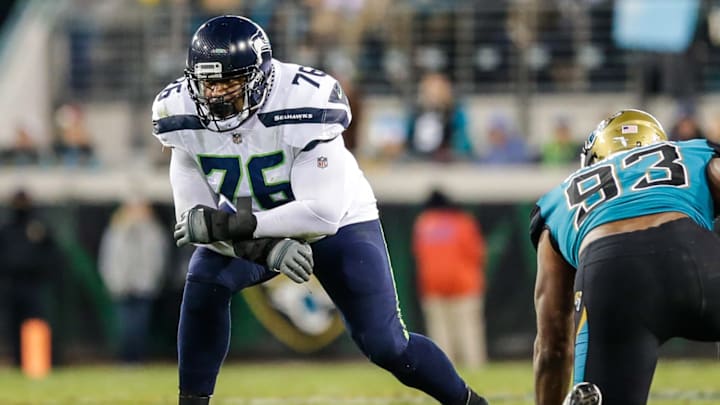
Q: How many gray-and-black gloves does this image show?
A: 2